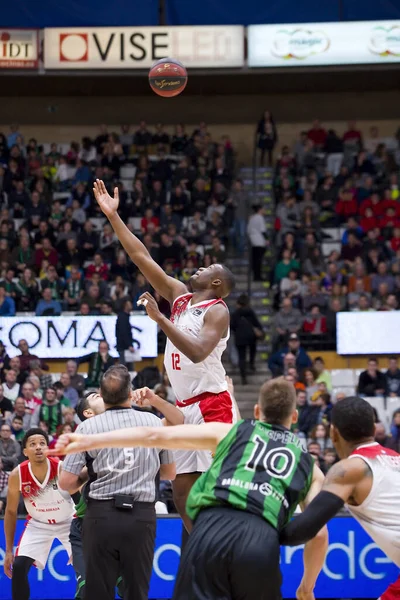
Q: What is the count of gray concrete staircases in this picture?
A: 1